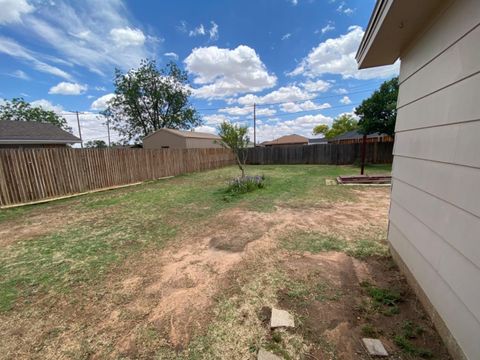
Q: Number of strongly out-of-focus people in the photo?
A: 0